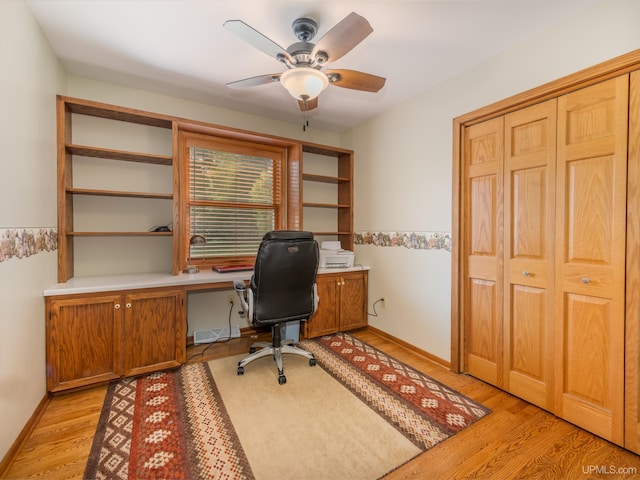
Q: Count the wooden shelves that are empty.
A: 5